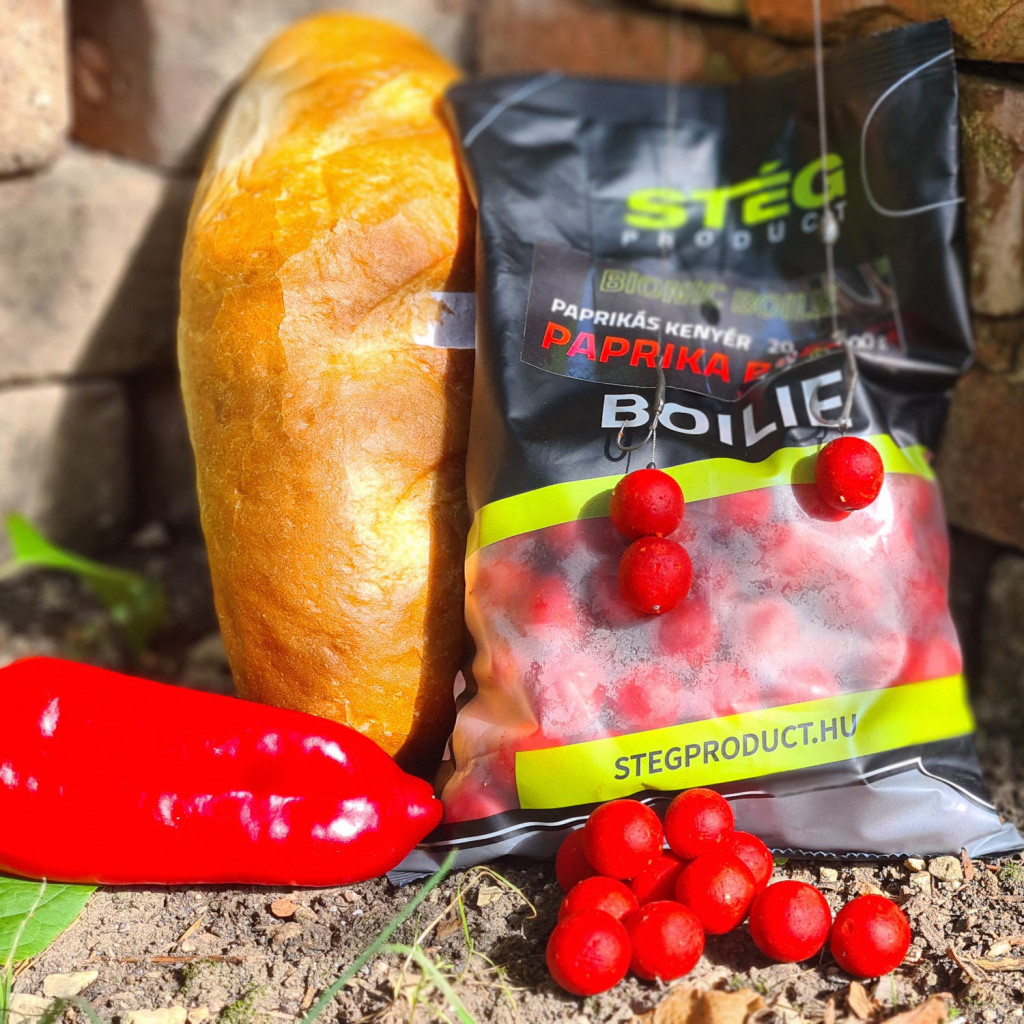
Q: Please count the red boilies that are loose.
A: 11